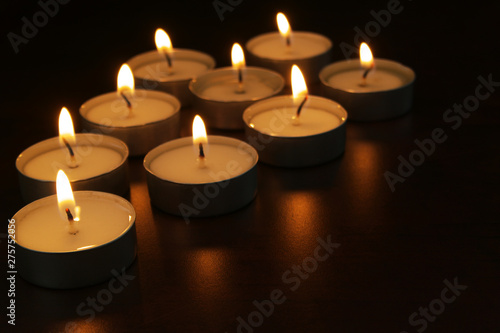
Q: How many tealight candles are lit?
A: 9